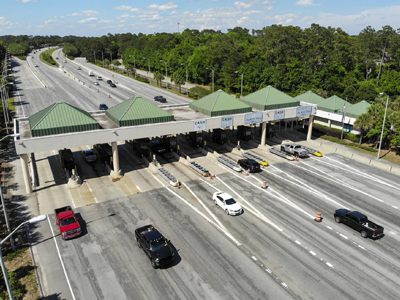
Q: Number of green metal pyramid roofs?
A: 7